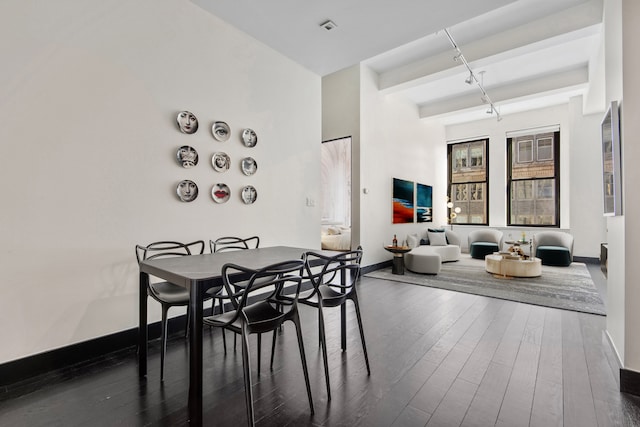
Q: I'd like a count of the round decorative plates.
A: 9